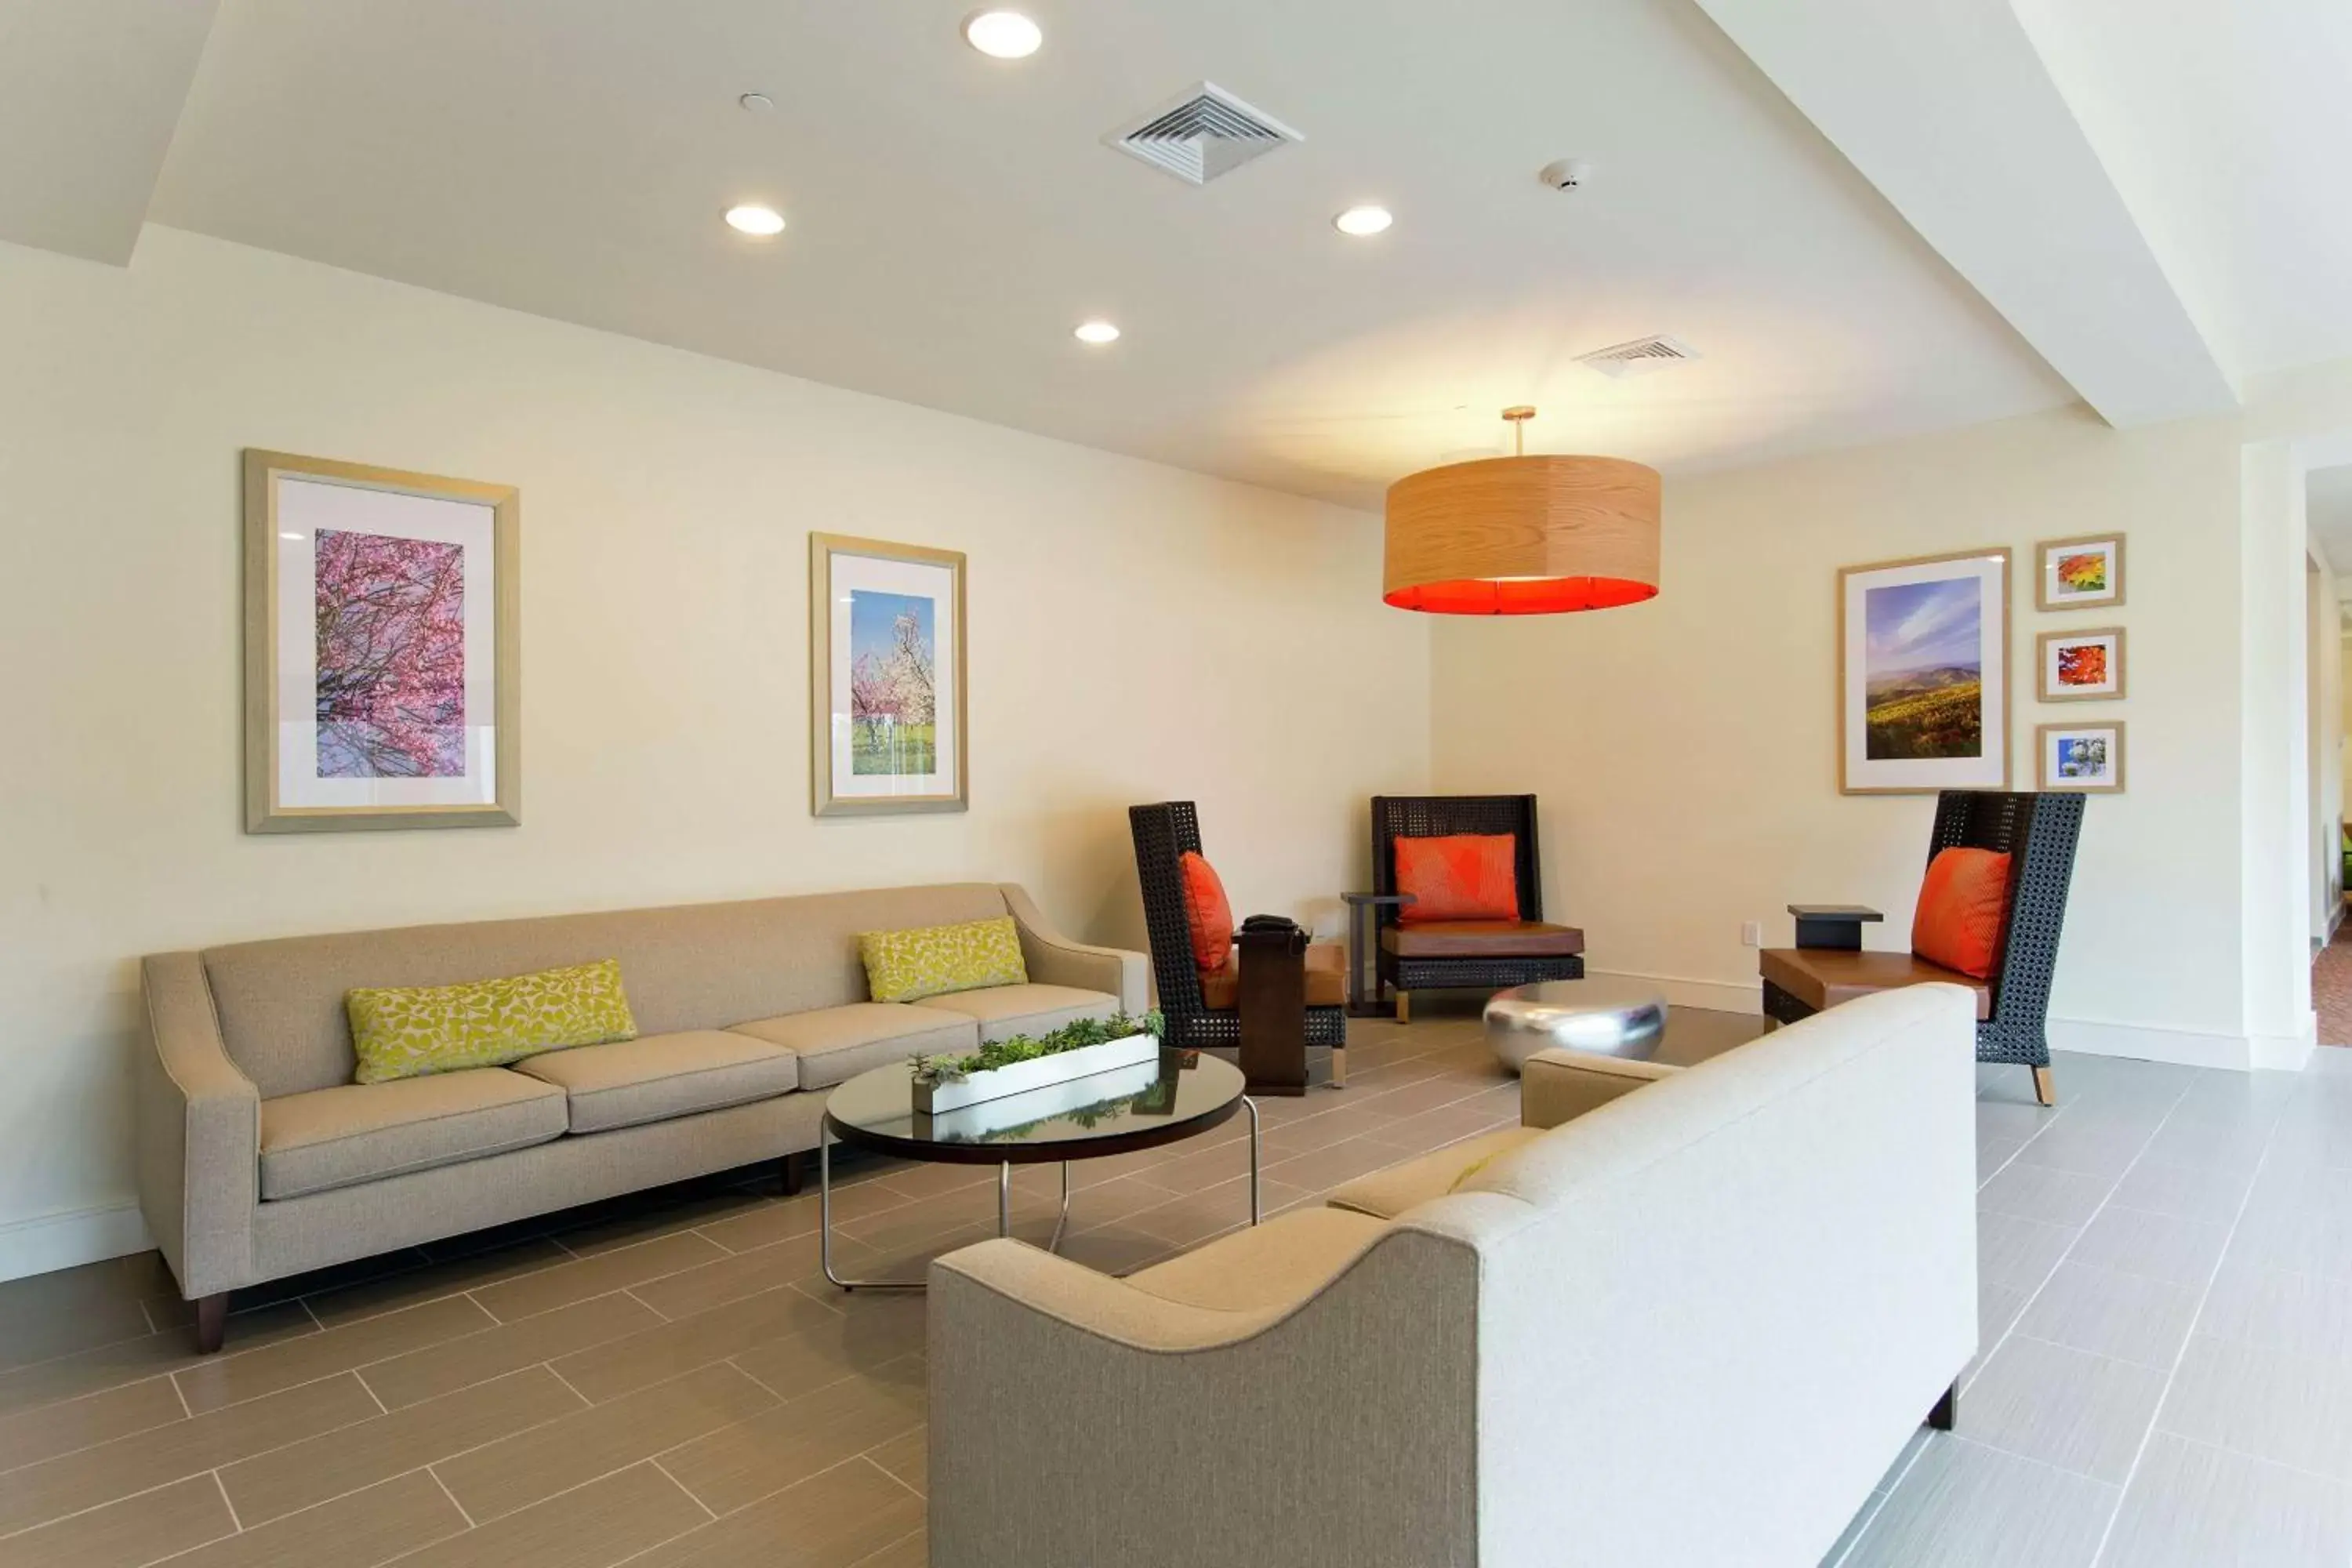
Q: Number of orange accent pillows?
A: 3